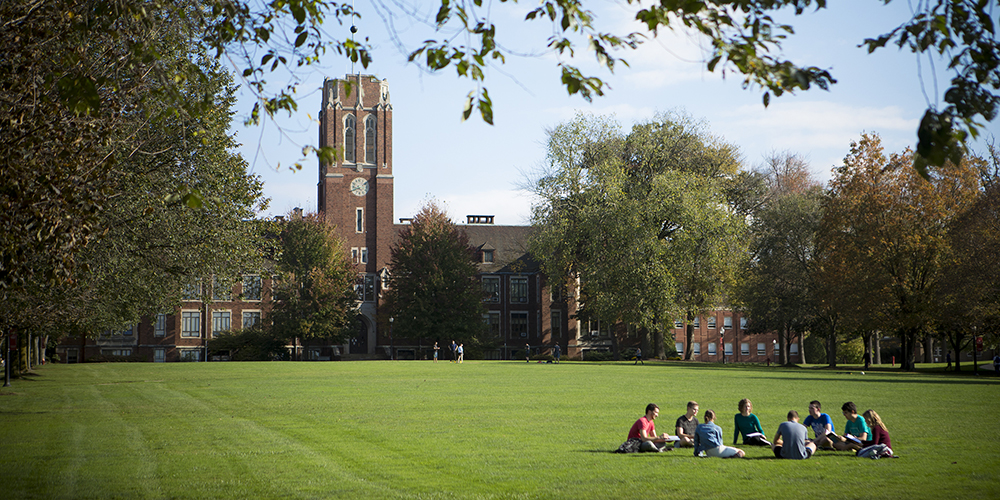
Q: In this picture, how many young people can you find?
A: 8